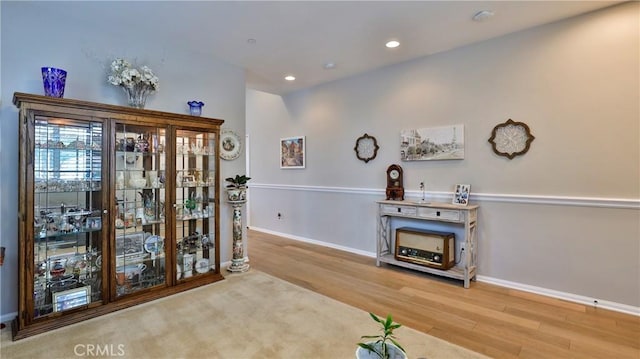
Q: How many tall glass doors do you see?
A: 3